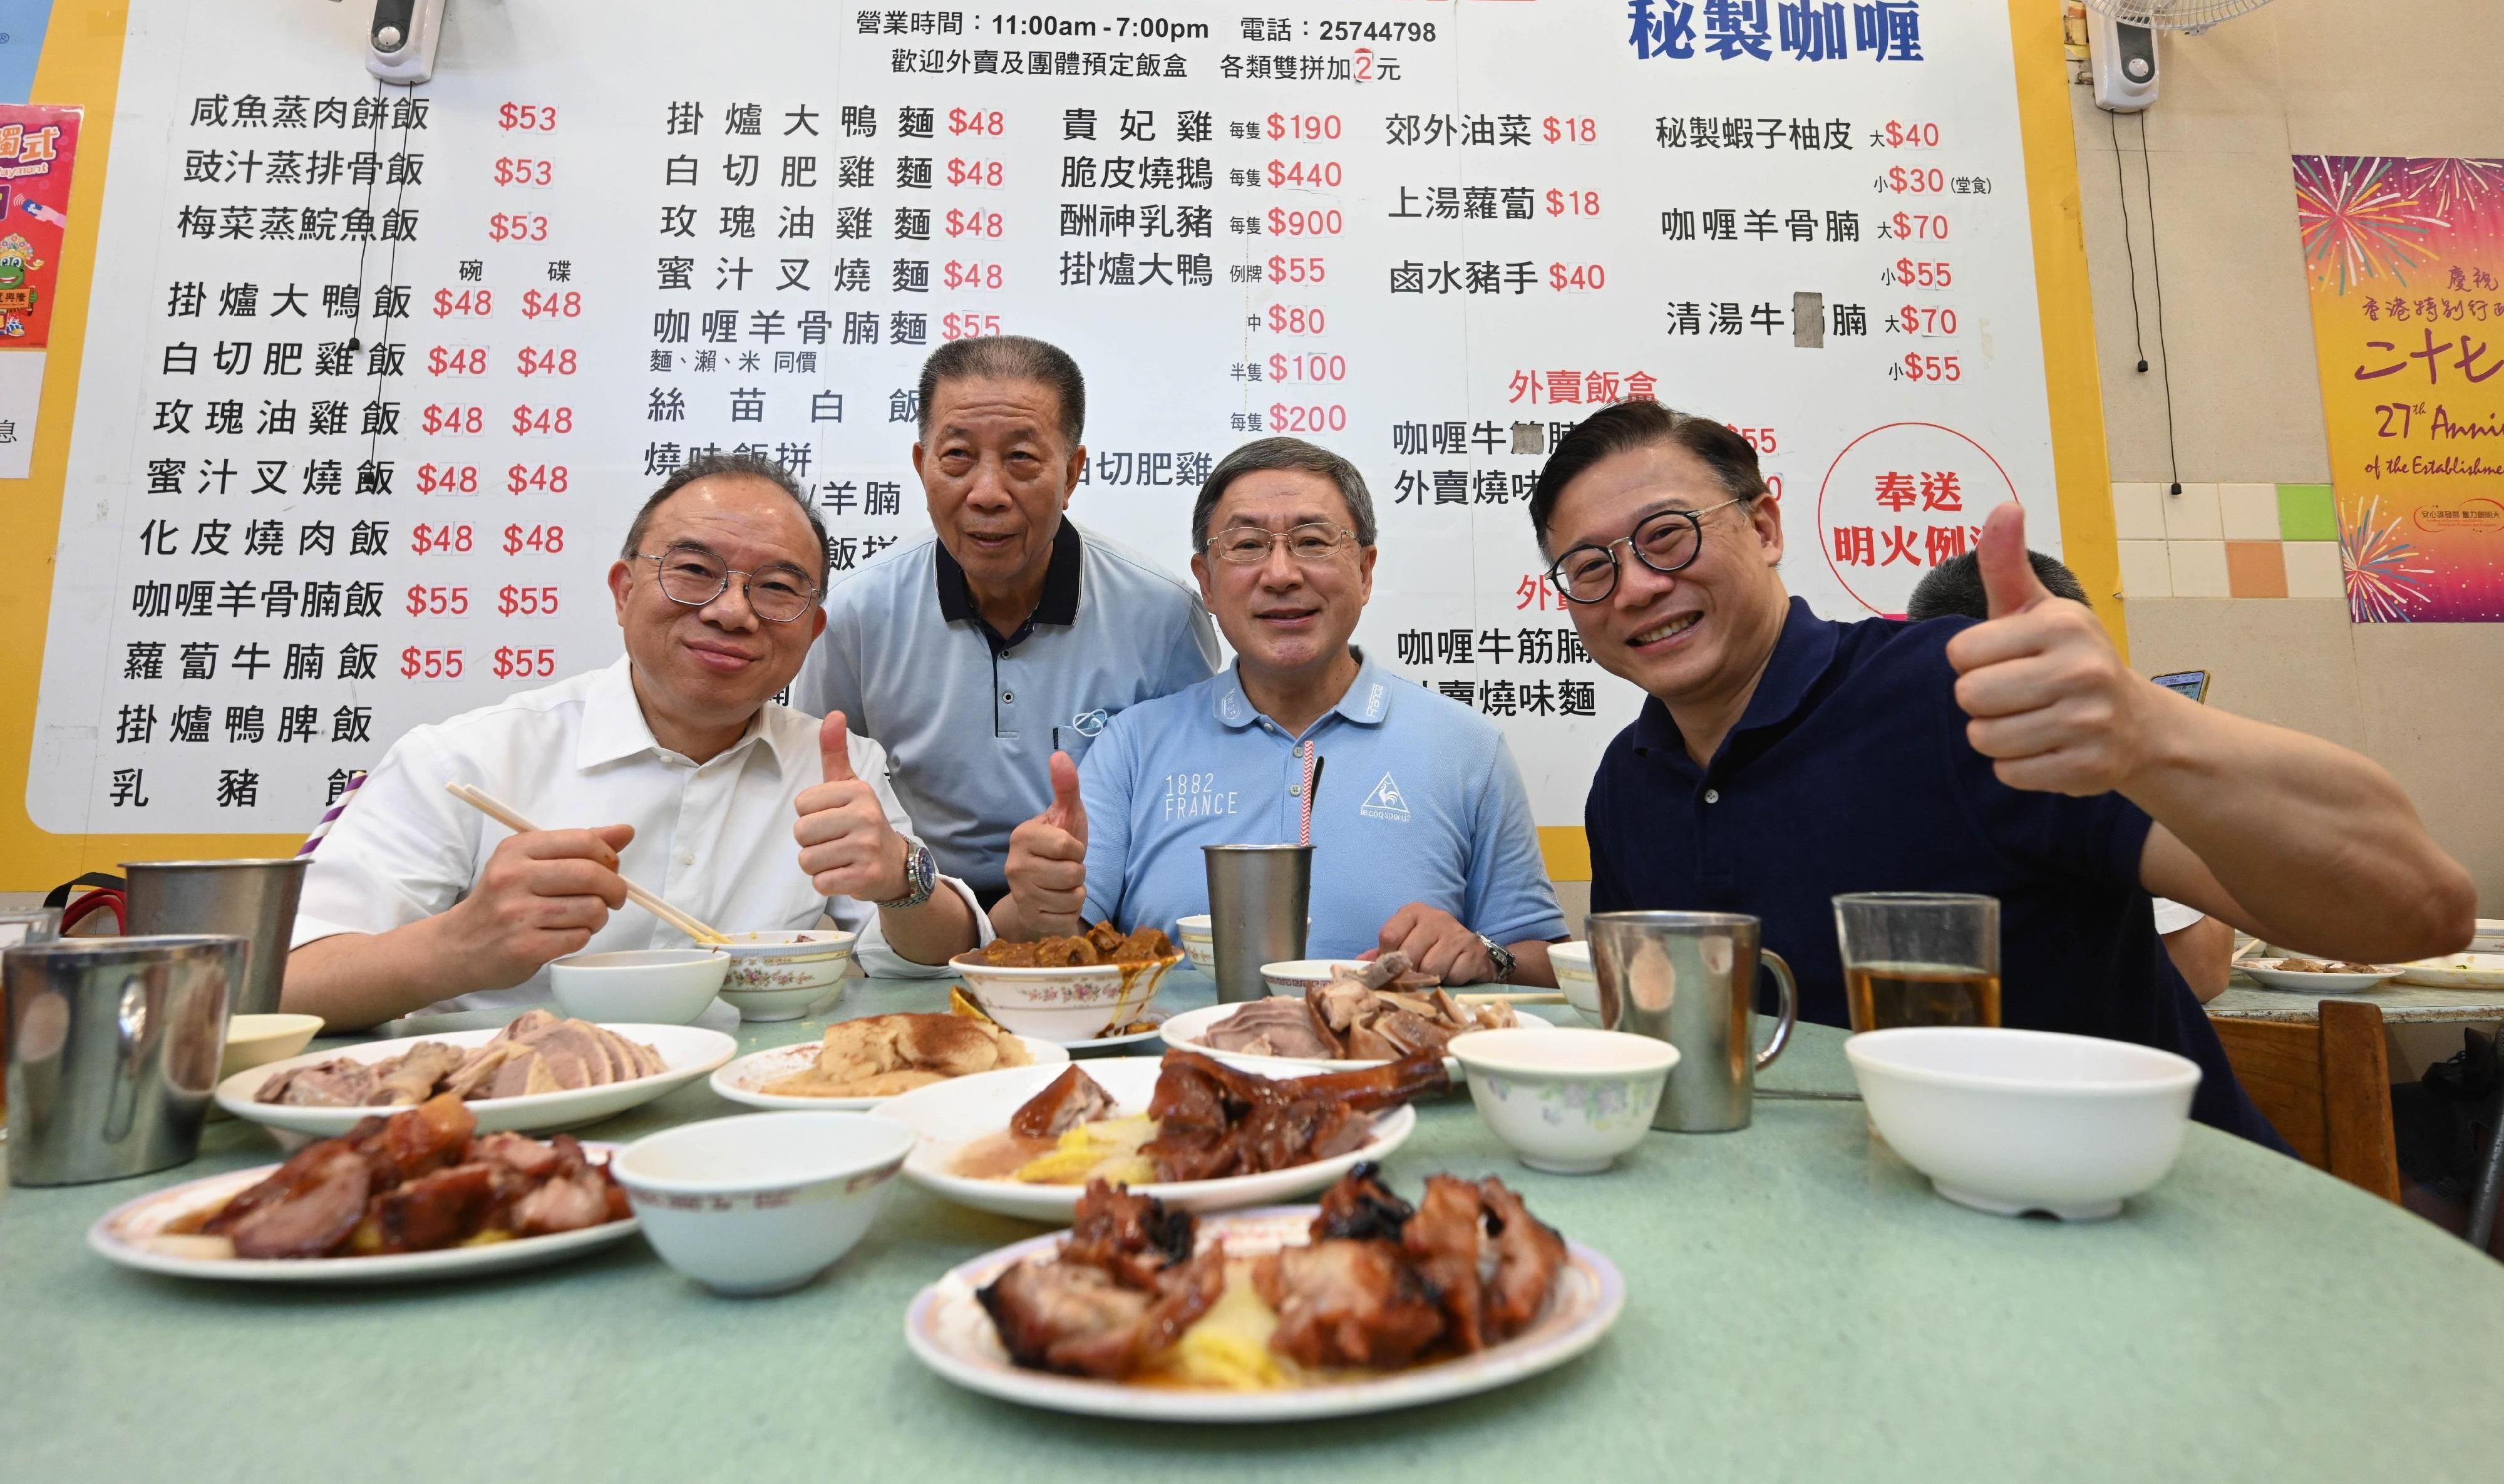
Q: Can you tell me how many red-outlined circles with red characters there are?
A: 1